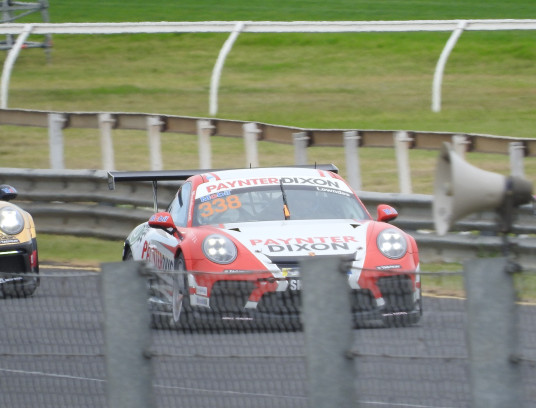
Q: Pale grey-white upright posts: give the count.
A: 10